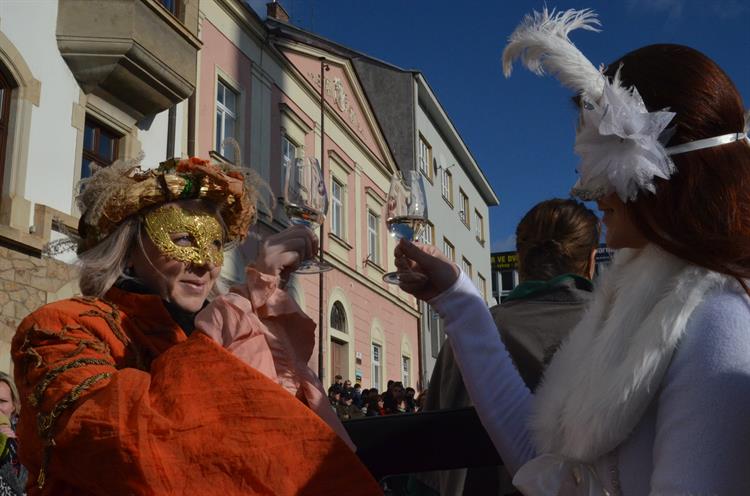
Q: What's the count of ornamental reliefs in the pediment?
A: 1